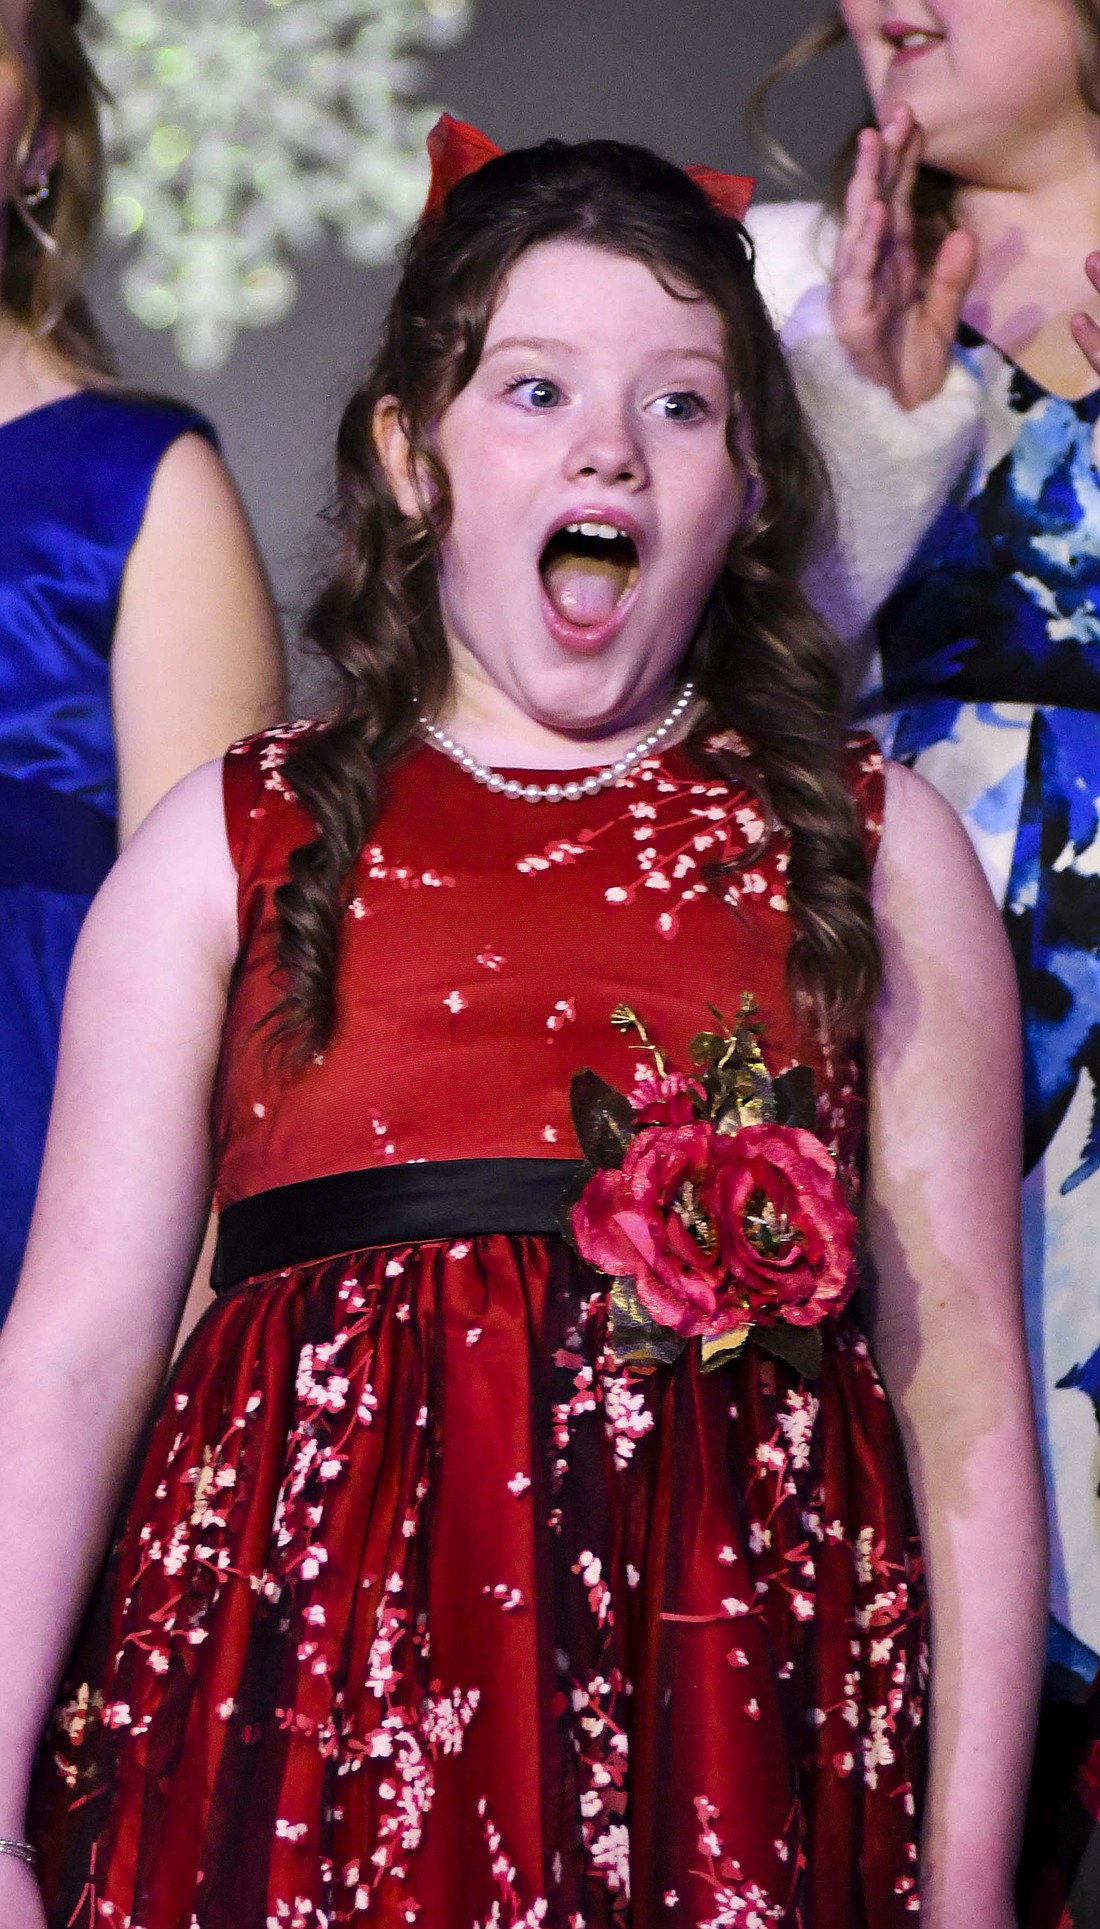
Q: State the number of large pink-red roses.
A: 2